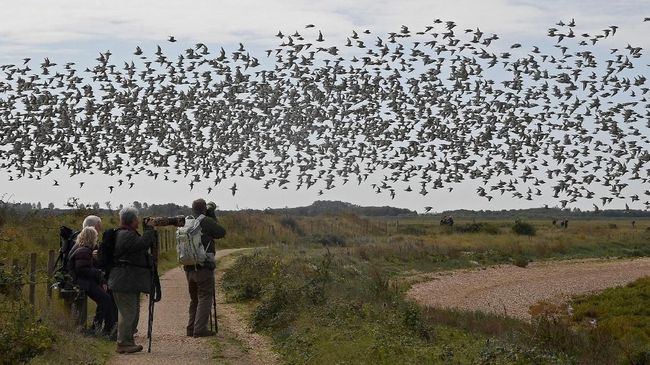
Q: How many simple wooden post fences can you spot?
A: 1